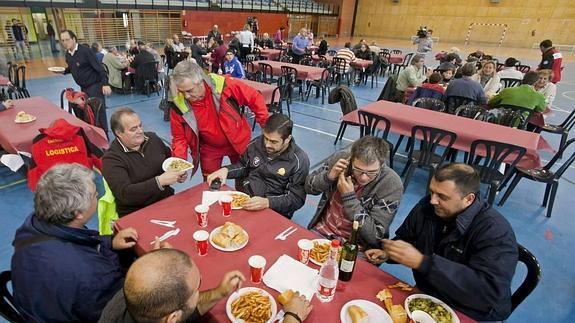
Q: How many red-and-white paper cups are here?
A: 5